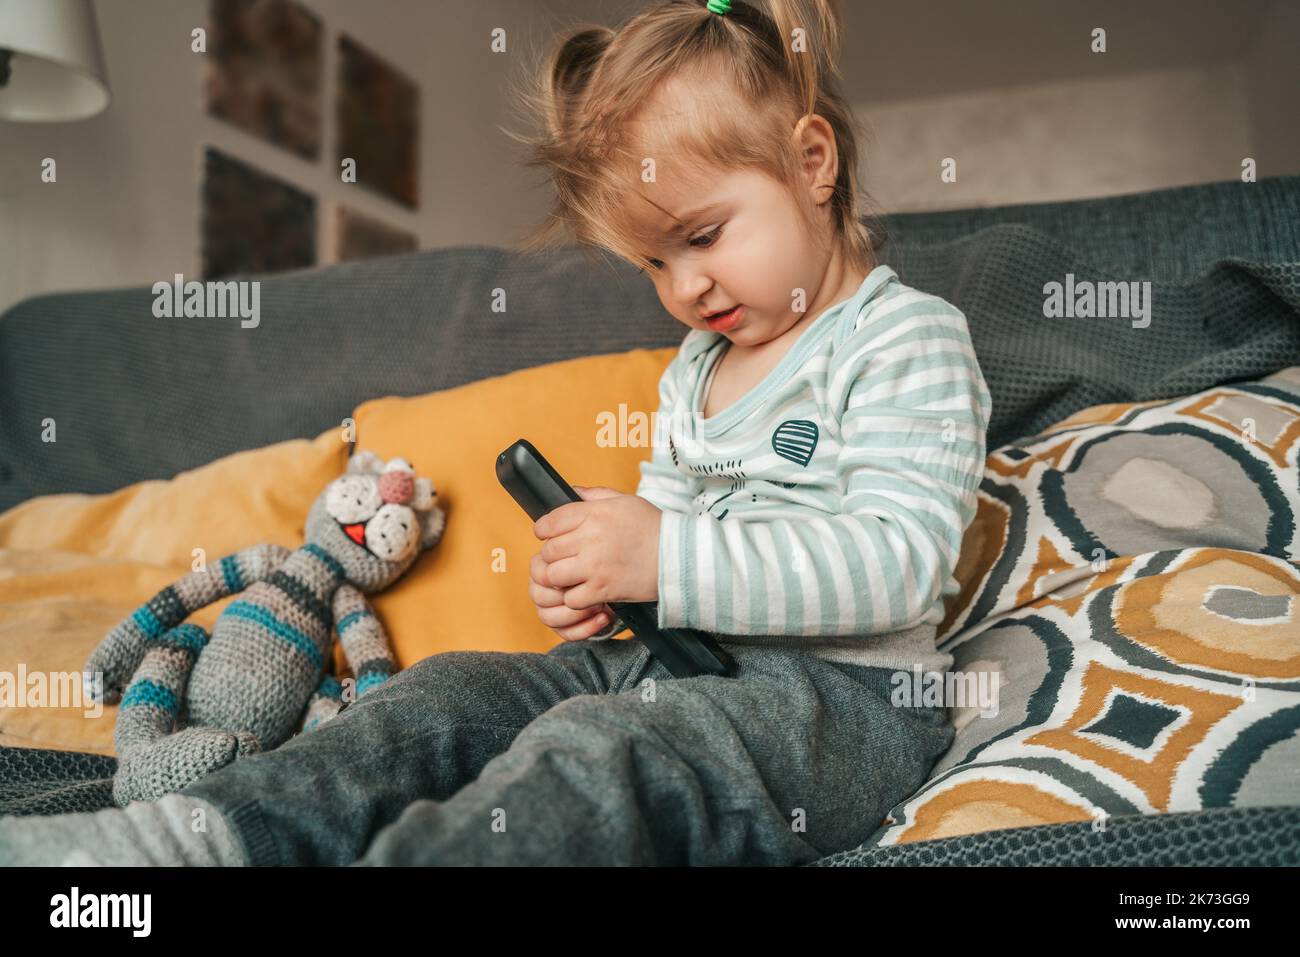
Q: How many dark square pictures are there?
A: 4